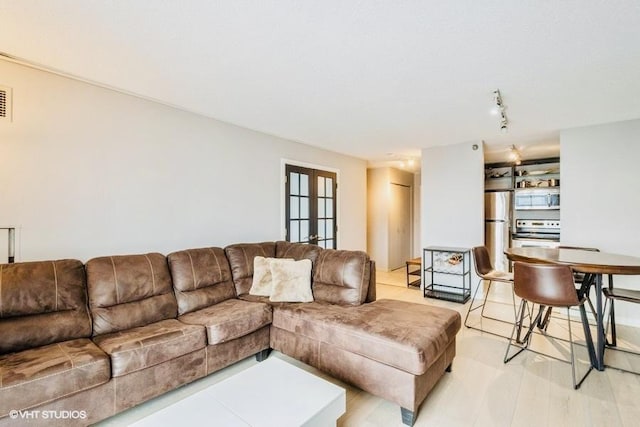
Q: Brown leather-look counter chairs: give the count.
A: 4